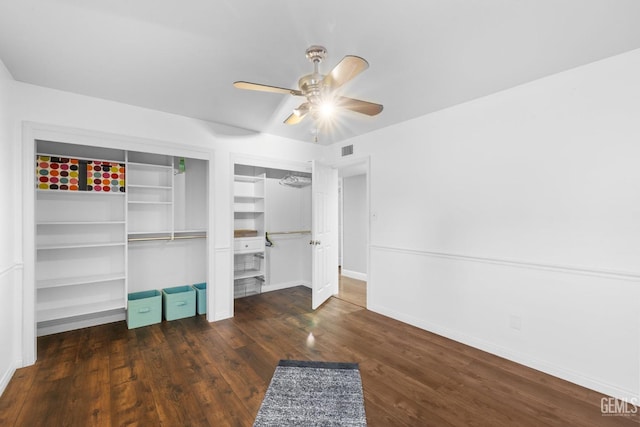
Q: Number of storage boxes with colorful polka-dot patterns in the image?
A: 2